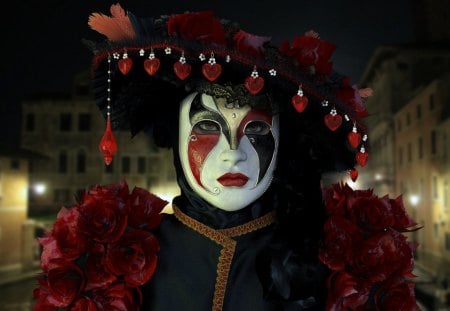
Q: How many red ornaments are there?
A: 11